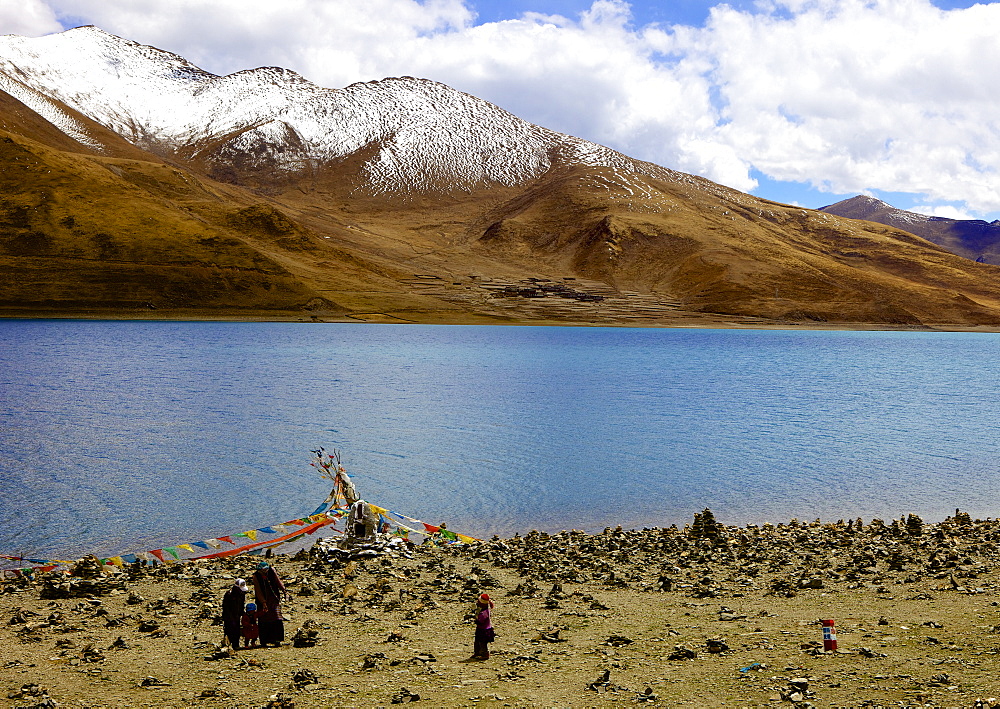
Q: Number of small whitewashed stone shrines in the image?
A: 1